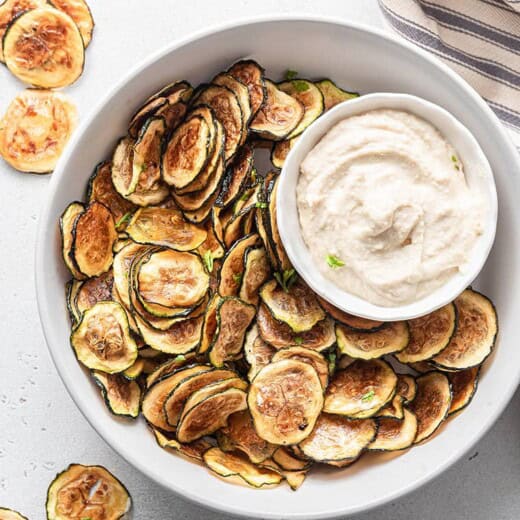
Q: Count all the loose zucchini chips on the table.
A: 6